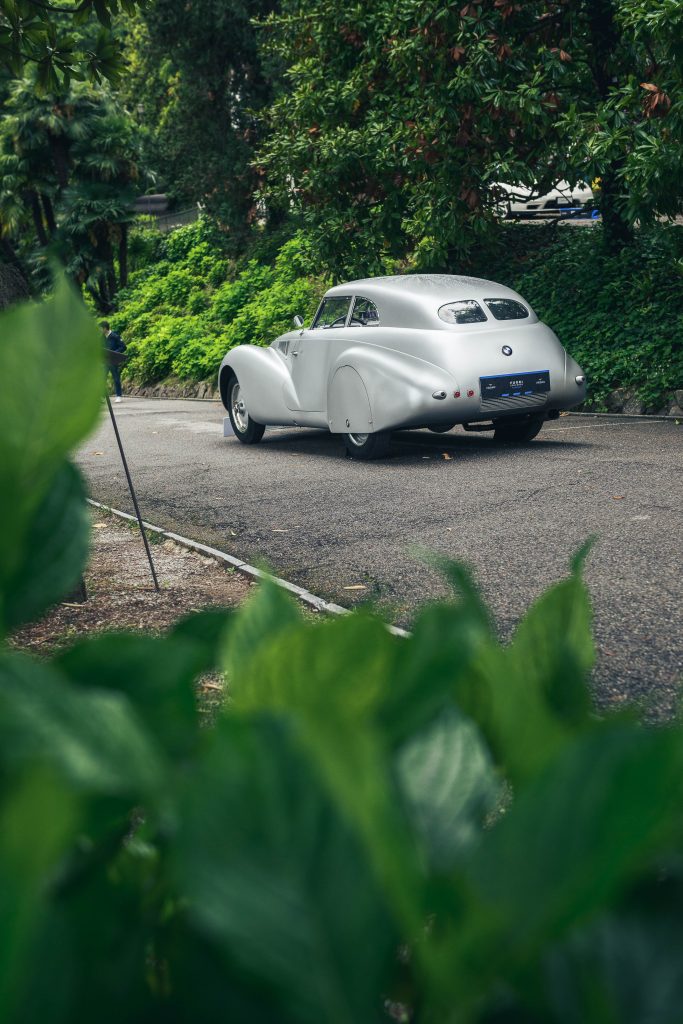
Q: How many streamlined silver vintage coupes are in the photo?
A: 1